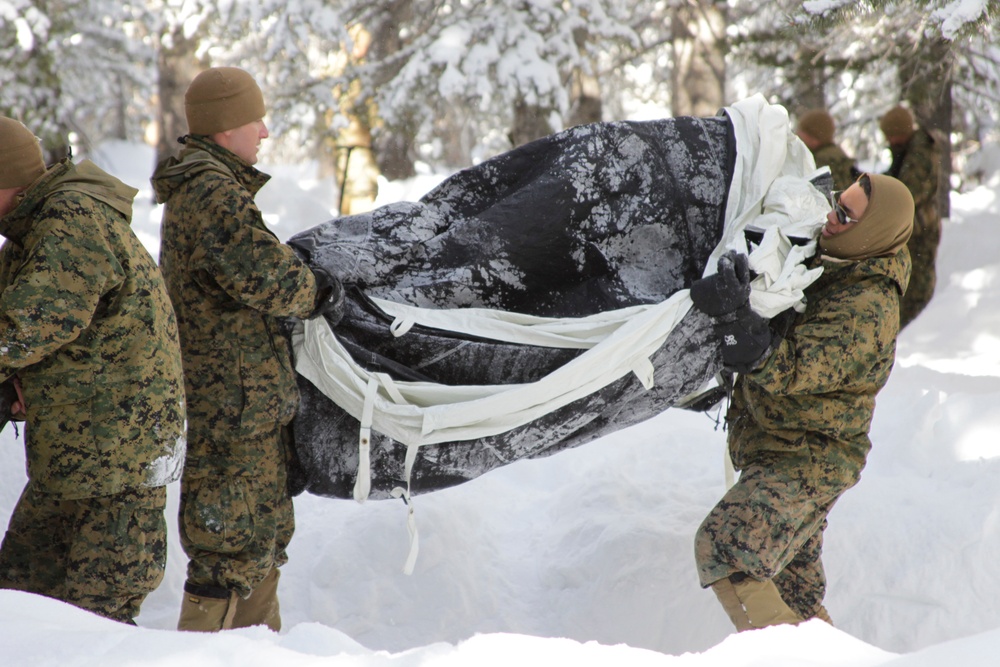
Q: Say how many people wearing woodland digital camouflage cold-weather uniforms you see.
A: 5